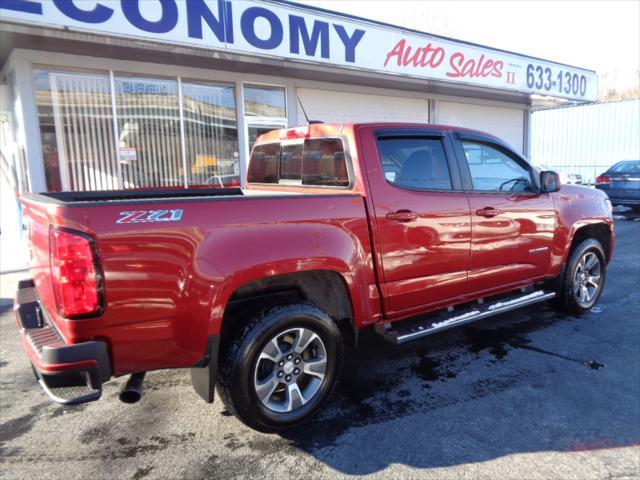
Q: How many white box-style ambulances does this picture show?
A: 0